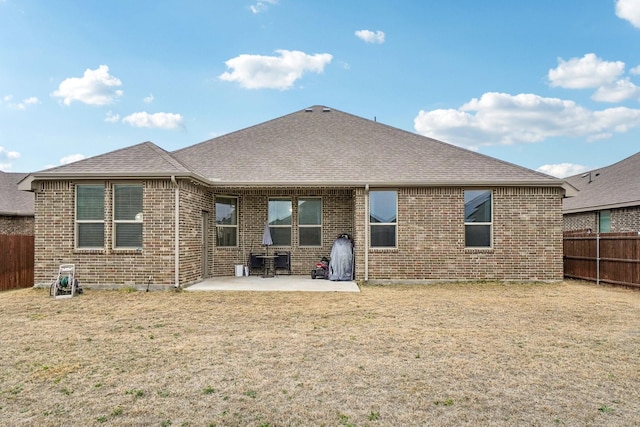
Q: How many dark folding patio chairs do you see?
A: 2